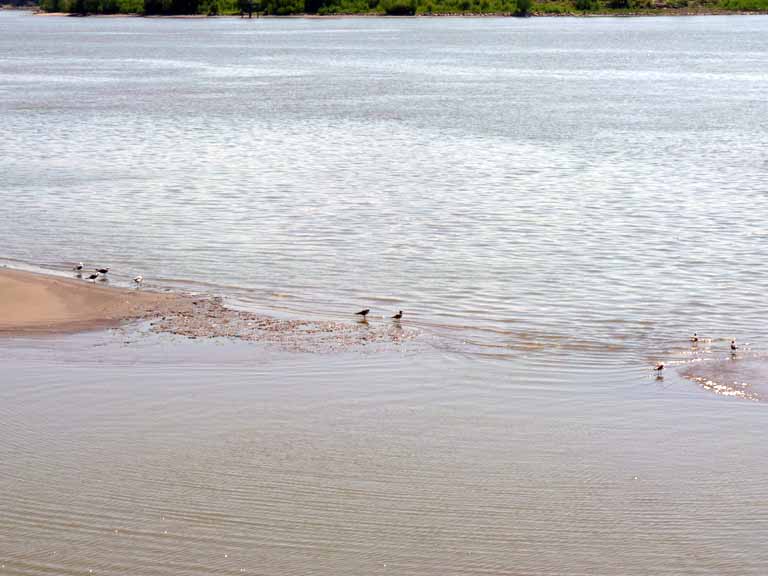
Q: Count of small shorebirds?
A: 9